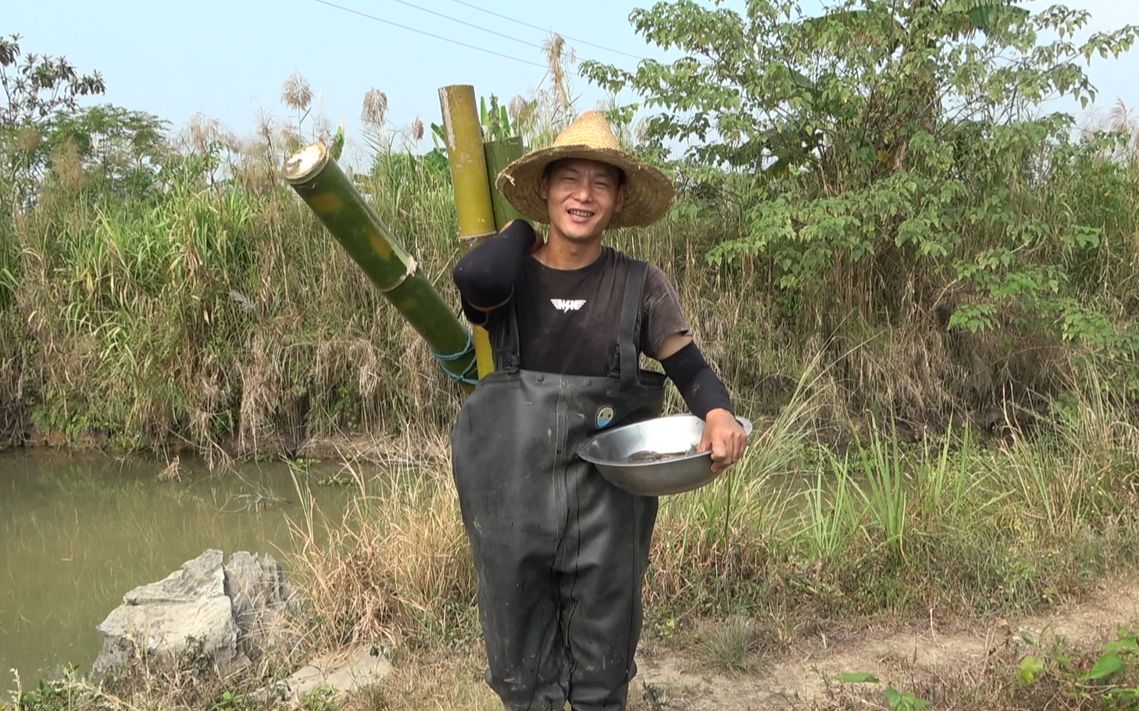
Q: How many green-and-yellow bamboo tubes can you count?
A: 3